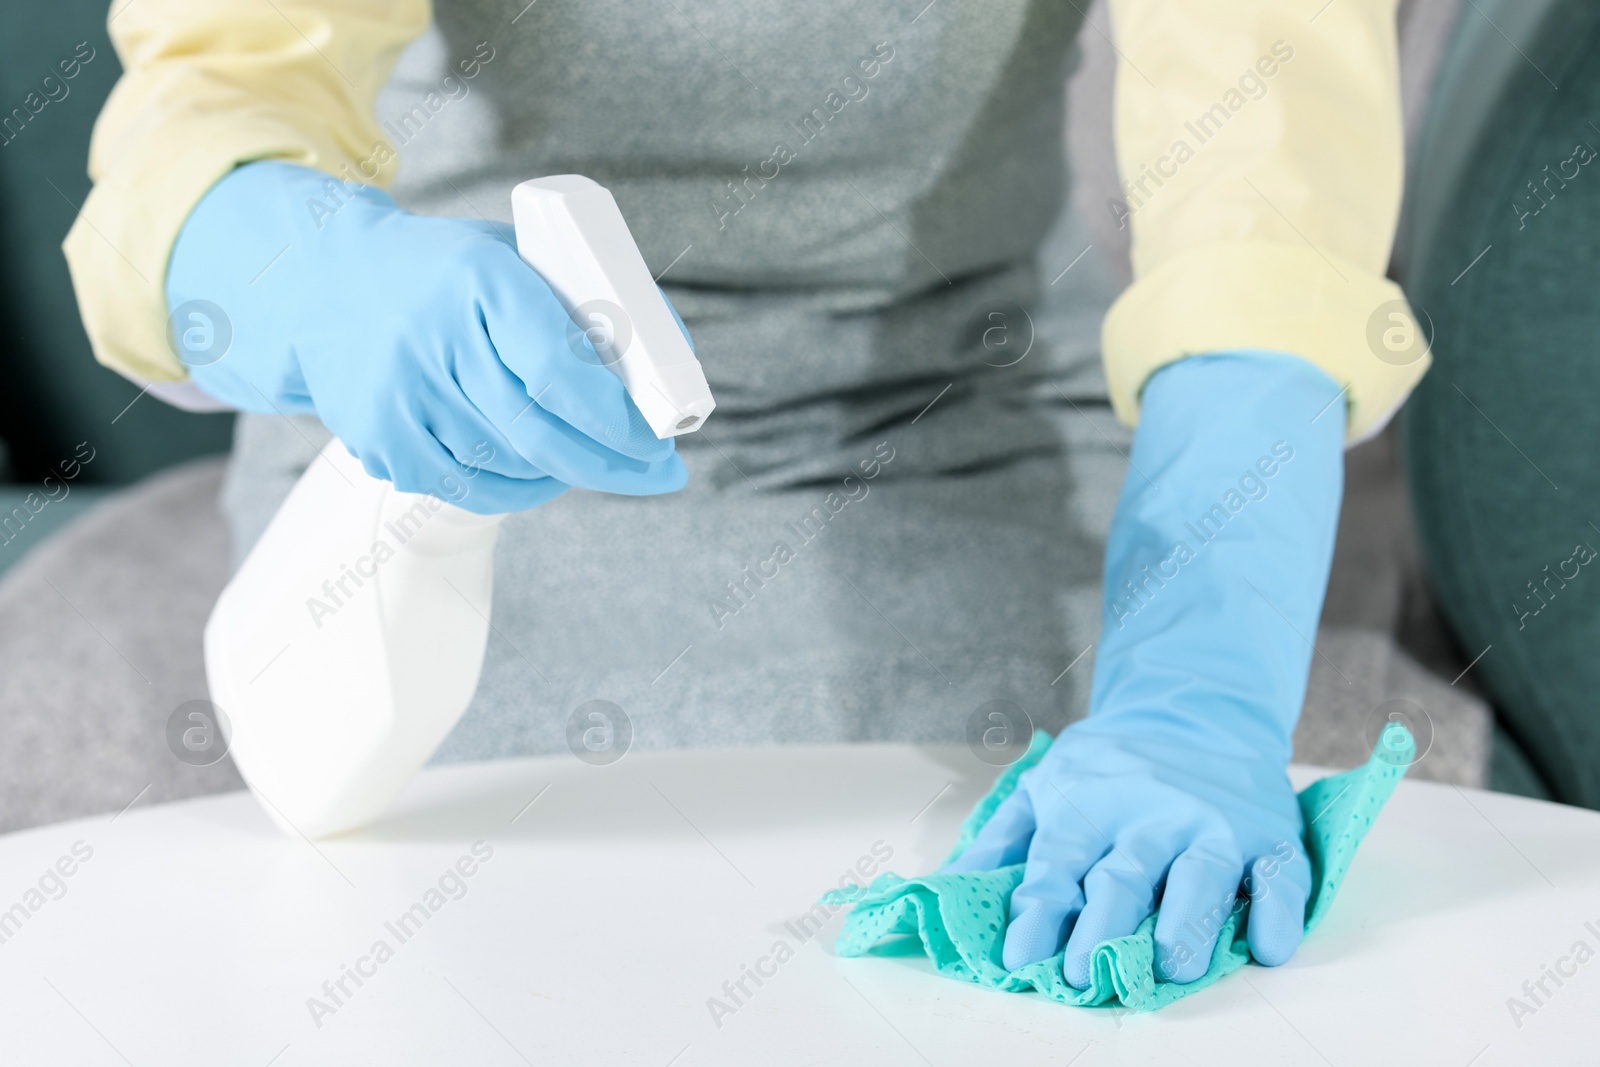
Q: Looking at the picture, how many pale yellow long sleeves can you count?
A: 2